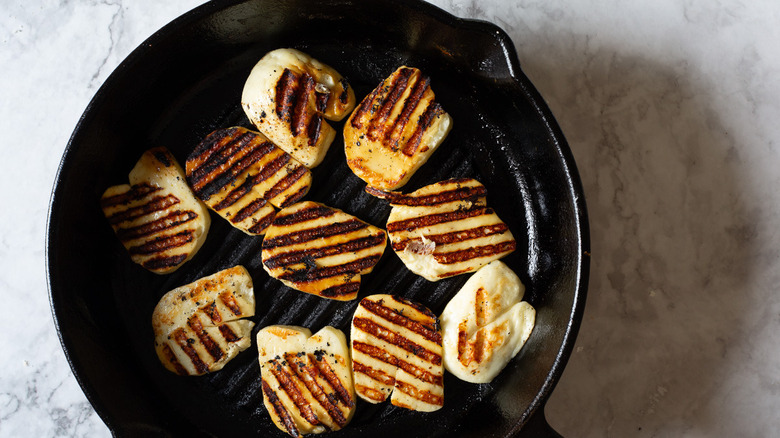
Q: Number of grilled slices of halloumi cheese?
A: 10